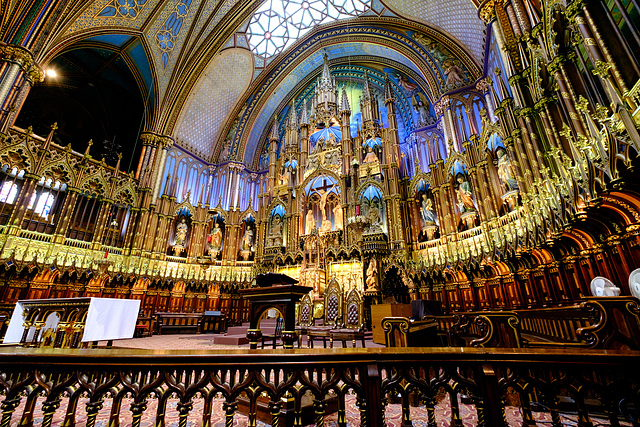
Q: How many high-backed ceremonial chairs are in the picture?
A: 3